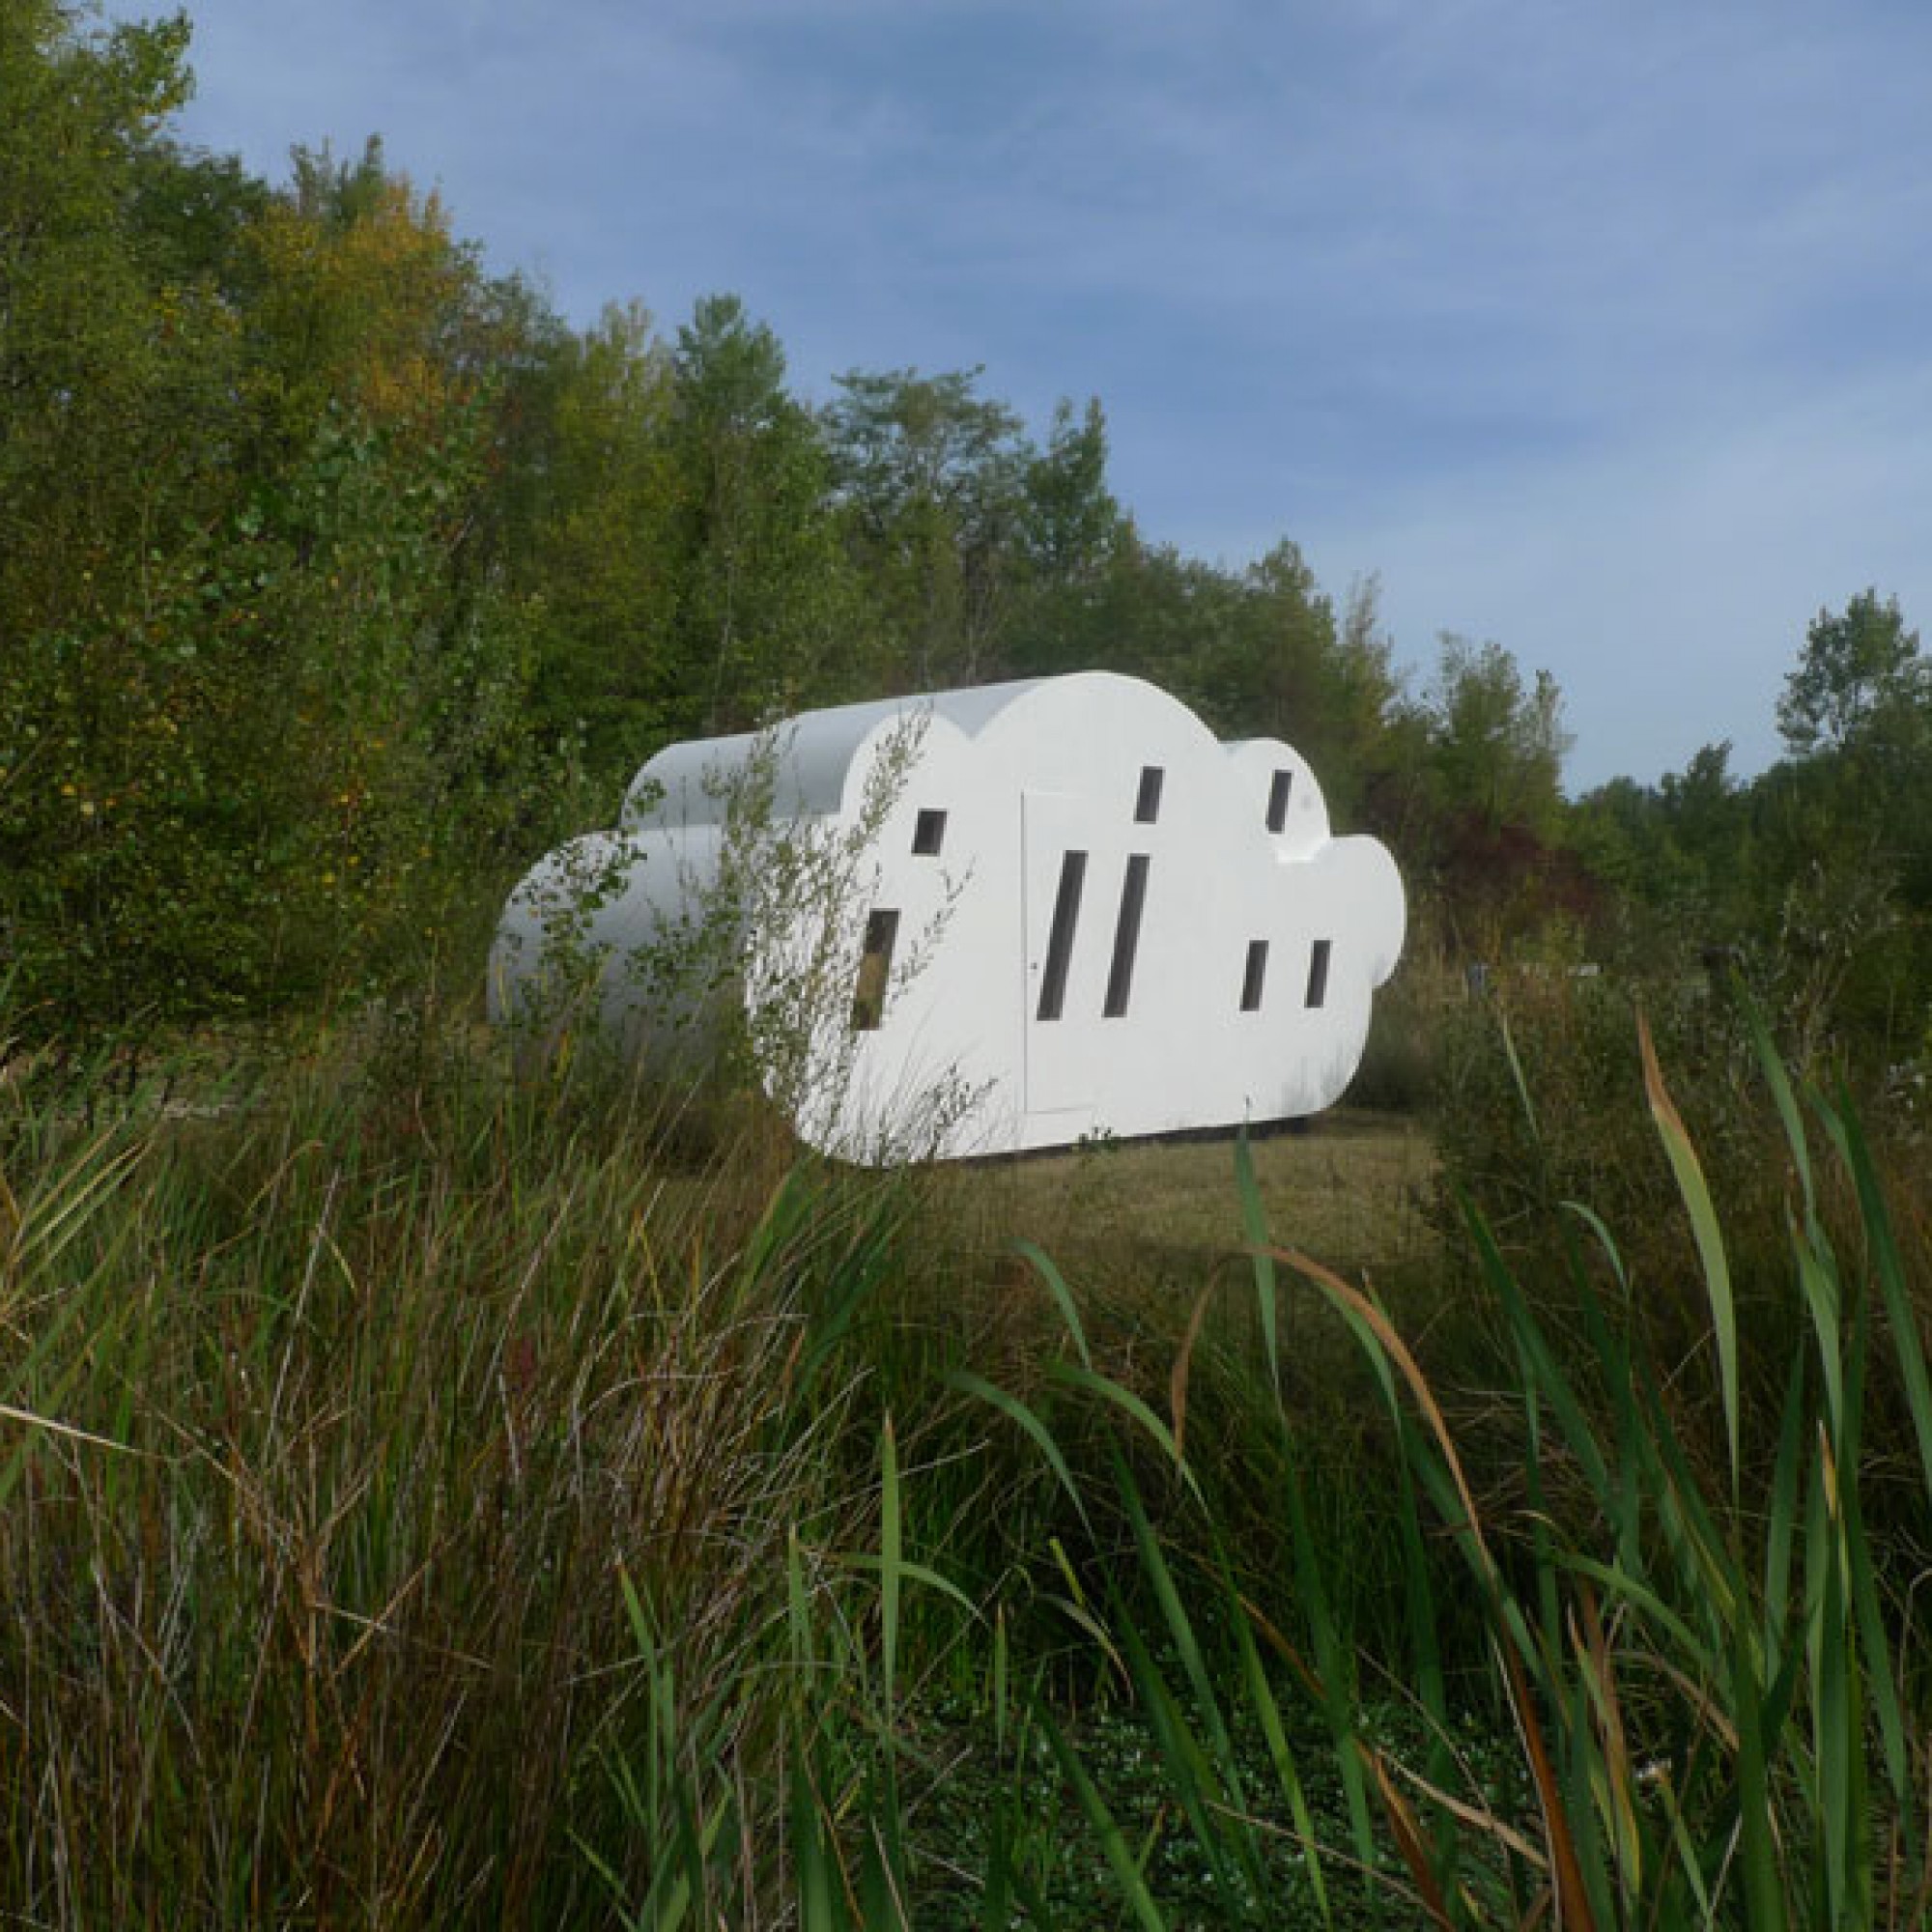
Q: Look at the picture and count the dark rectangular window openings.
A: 8